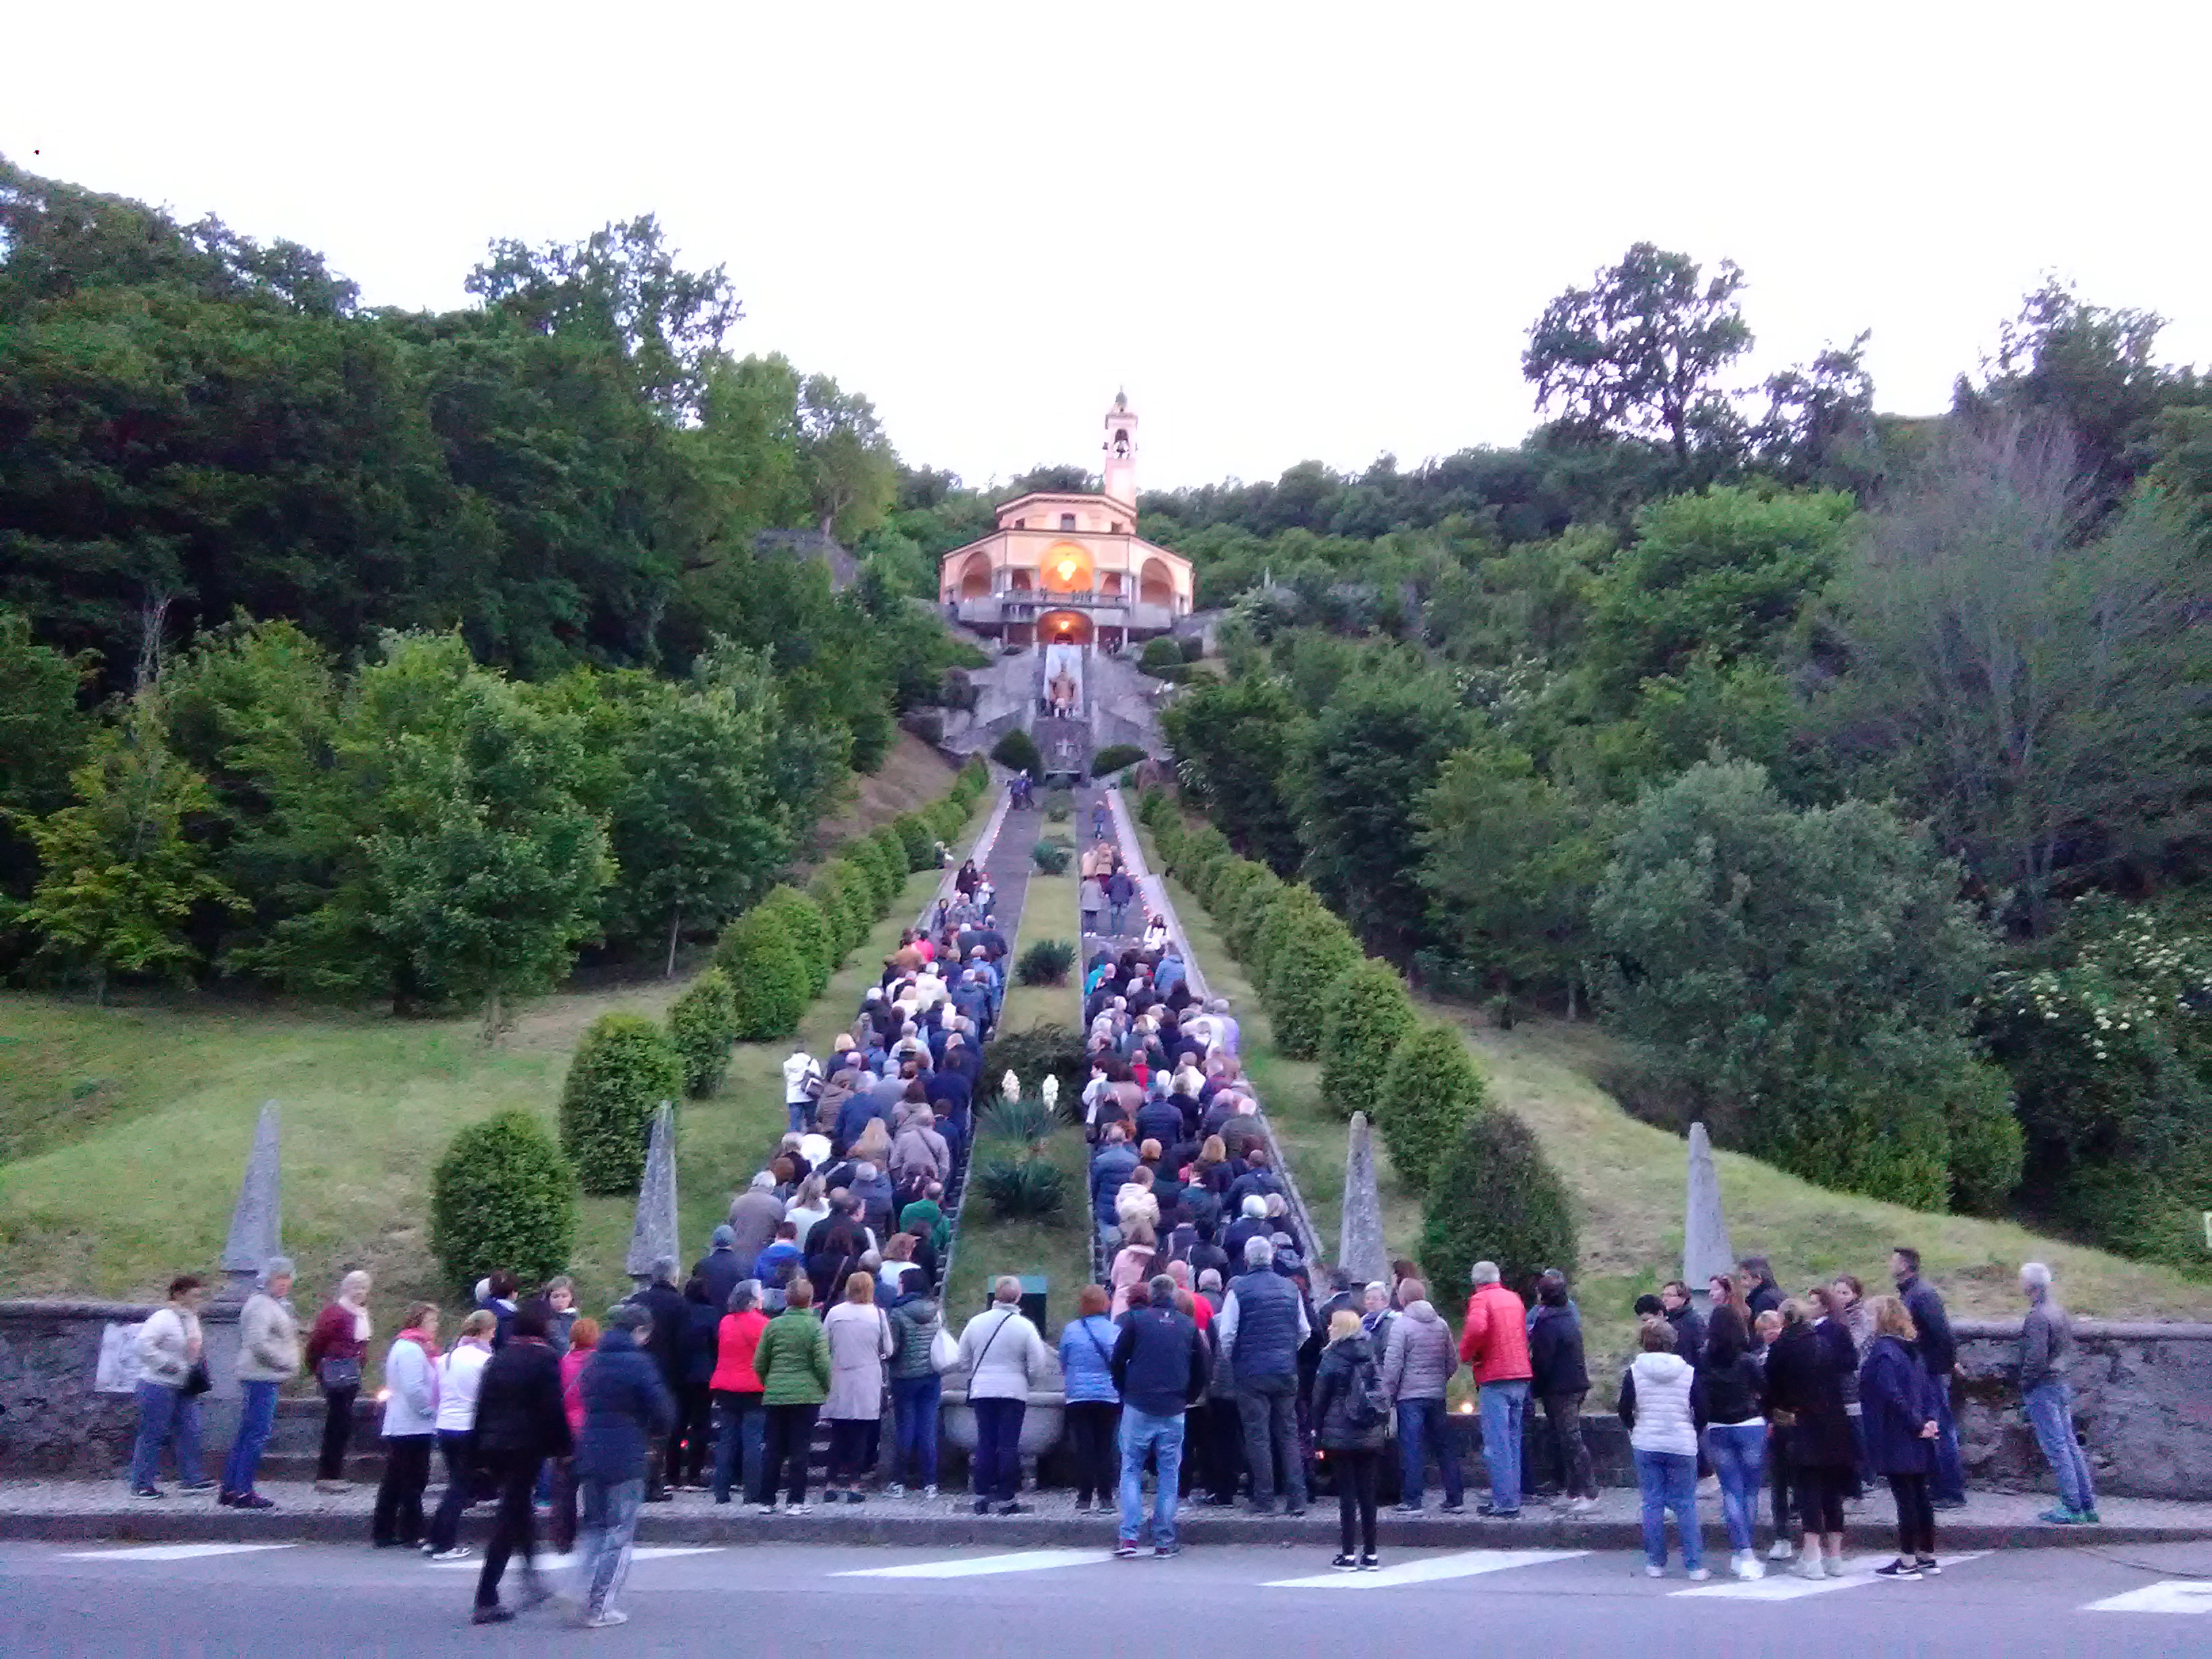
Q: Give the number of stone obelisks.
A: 4